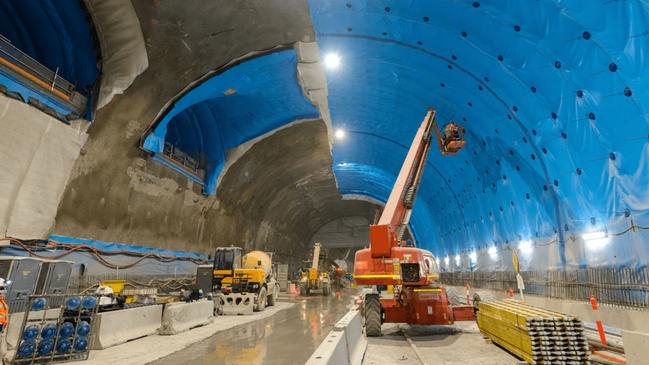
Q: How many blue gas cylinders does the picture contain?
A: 11